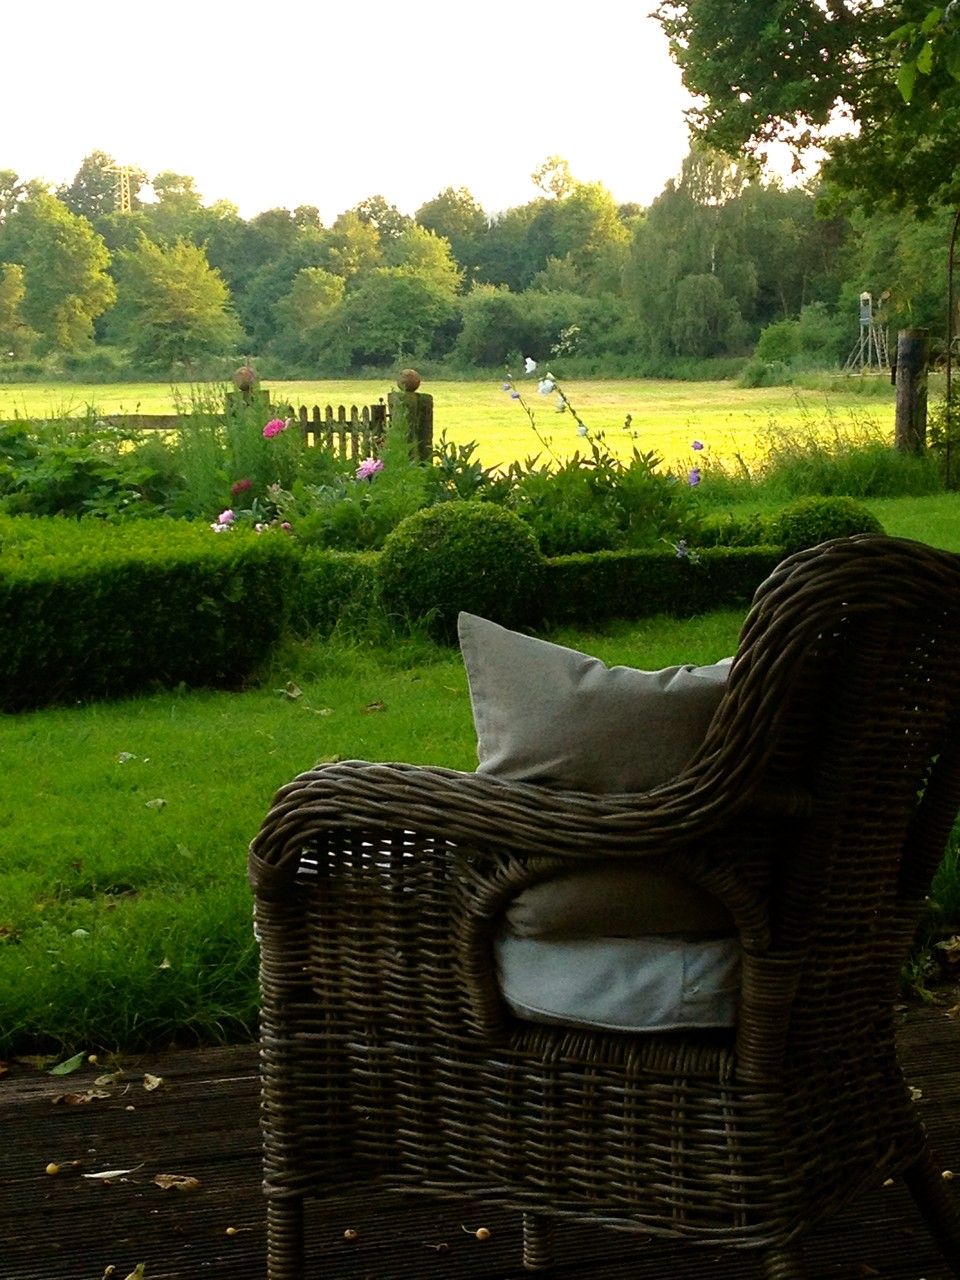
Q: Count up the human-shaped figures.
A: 0